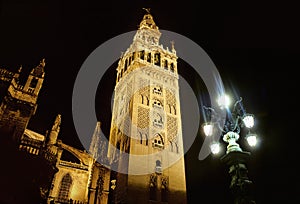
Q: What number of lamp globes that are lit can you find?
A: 5